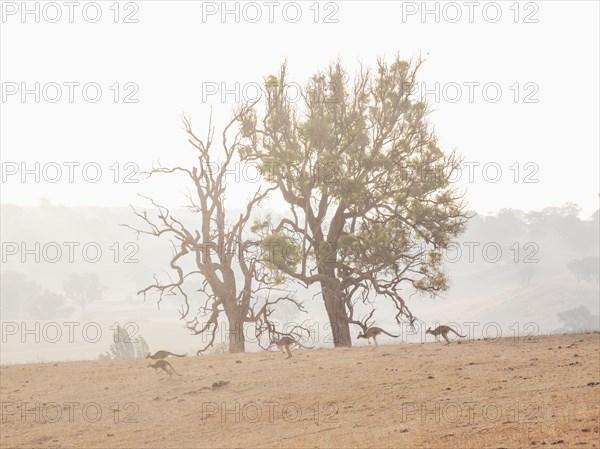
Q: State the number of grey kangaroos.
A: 5